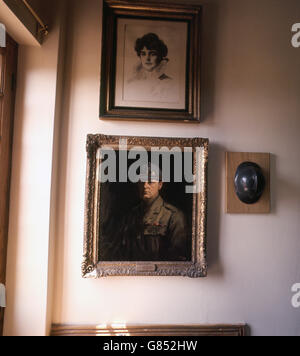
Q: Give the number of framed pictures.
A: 2